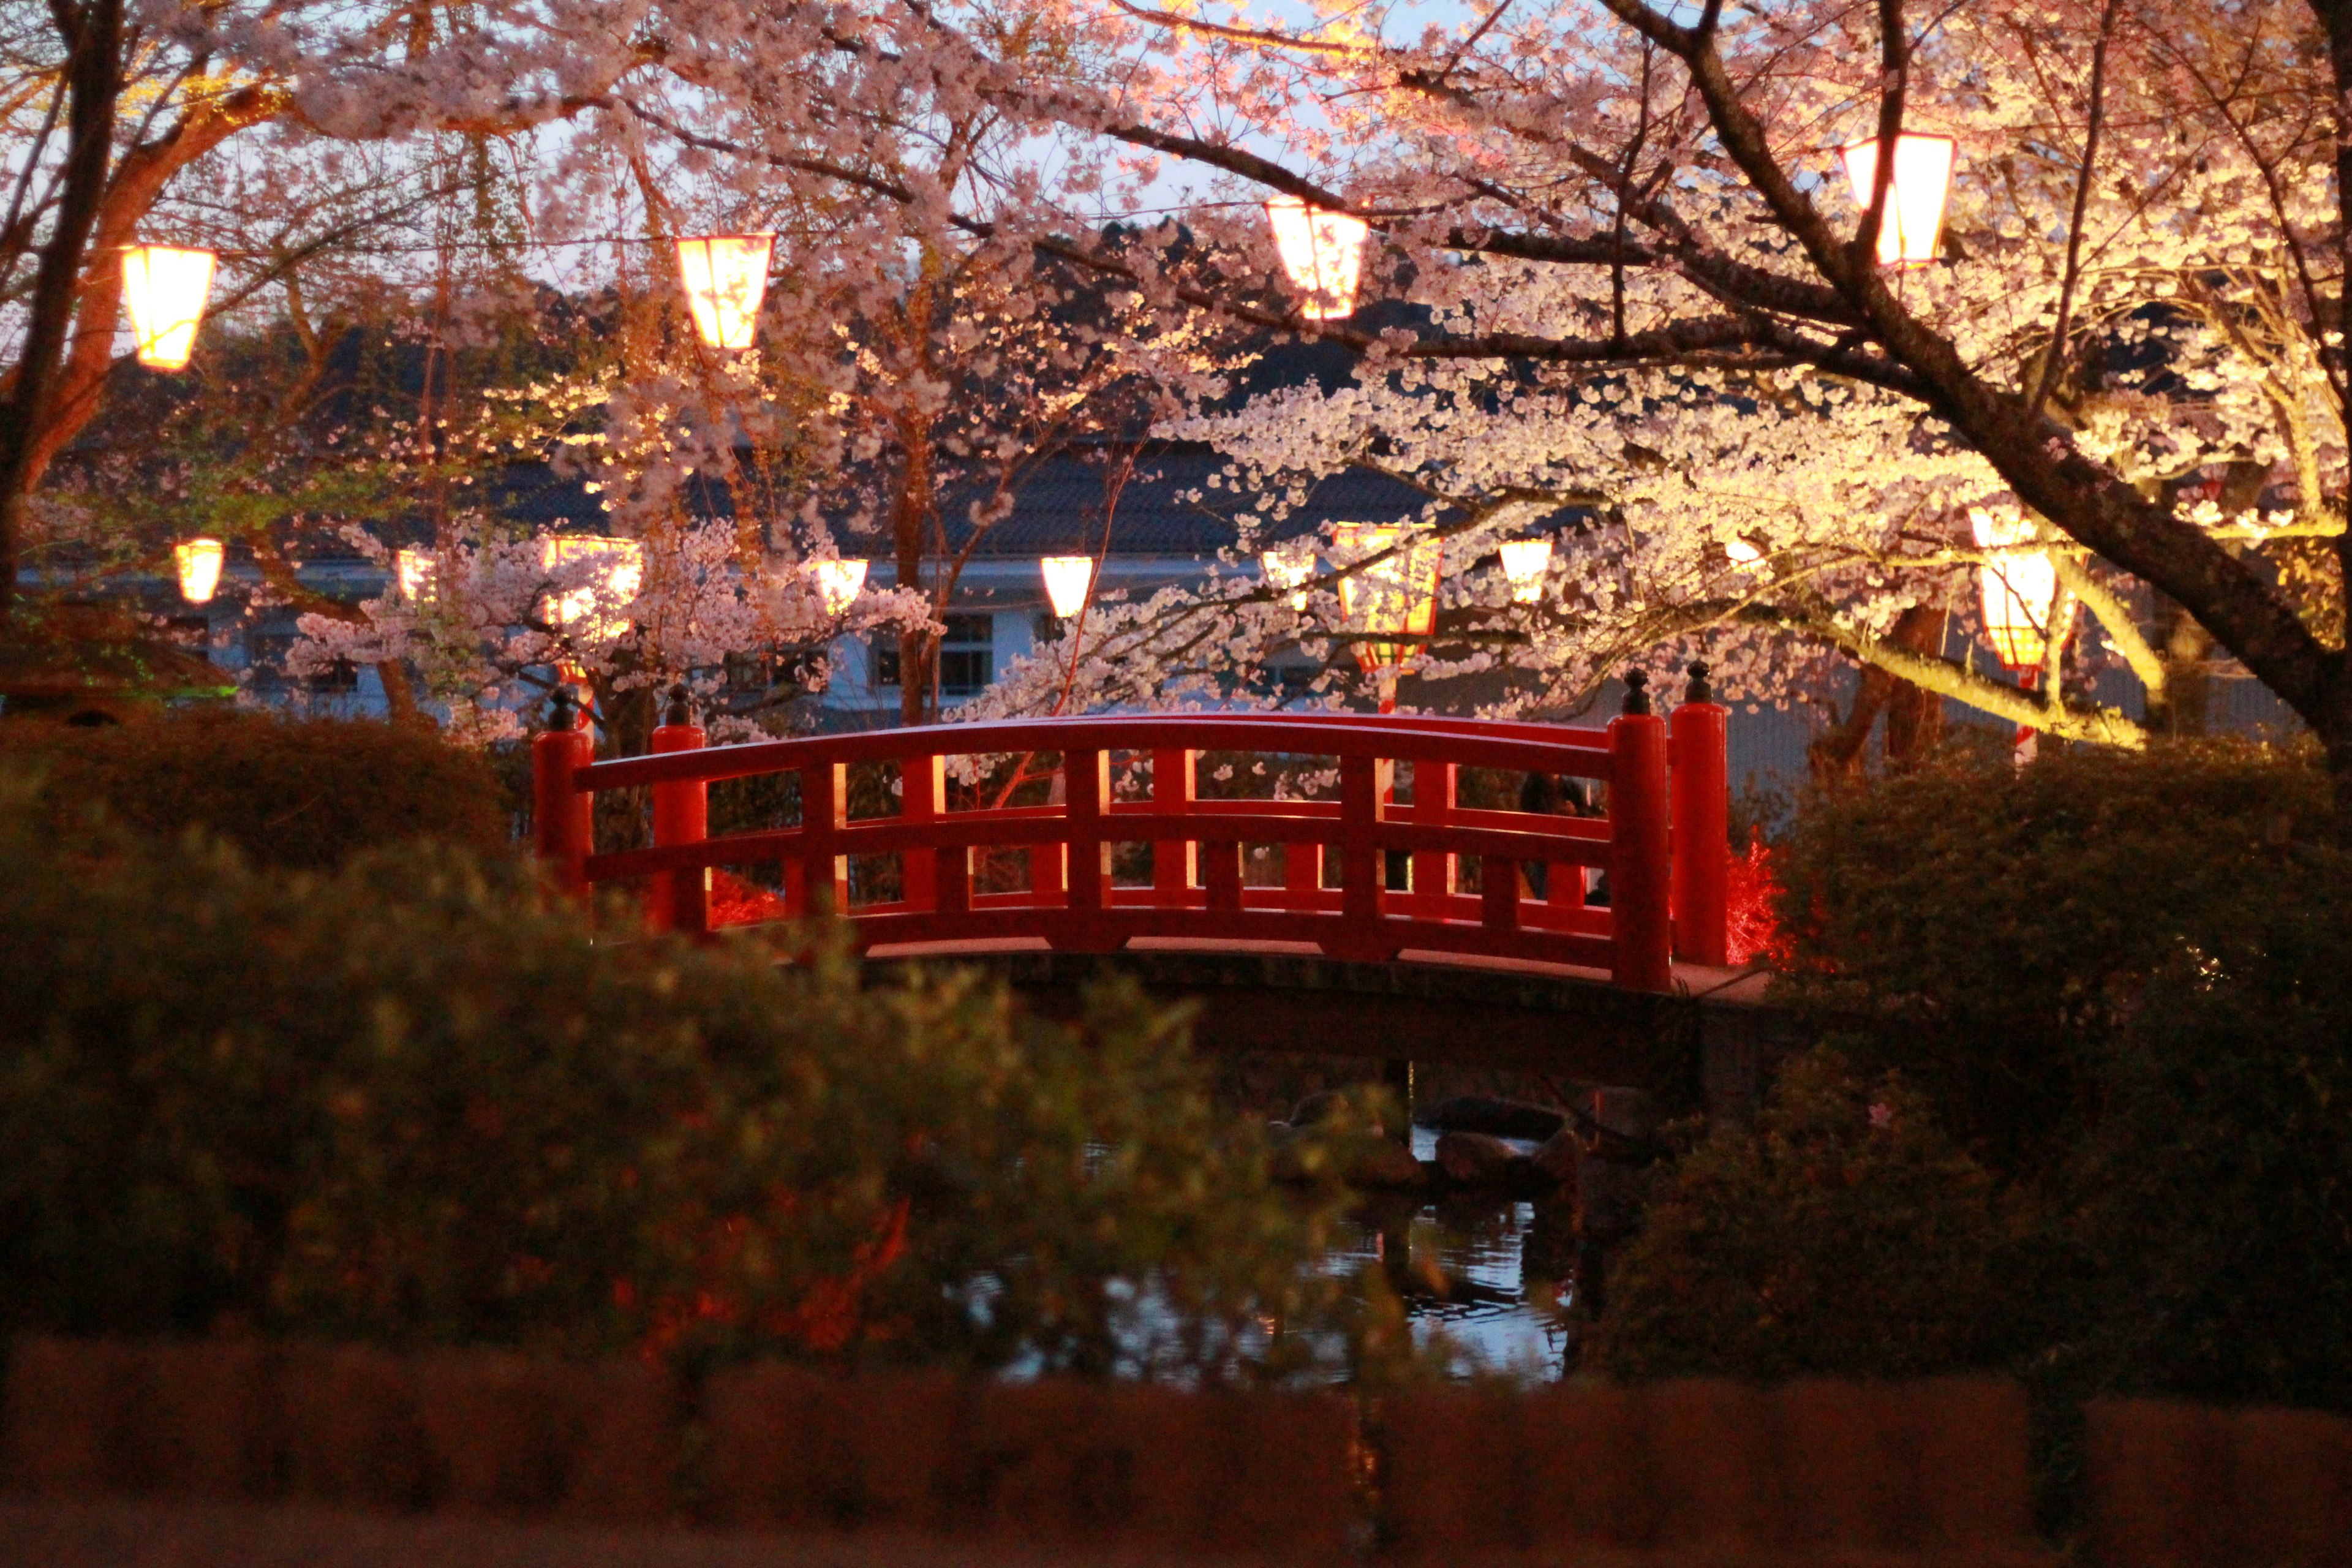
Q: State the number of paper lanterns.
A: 14